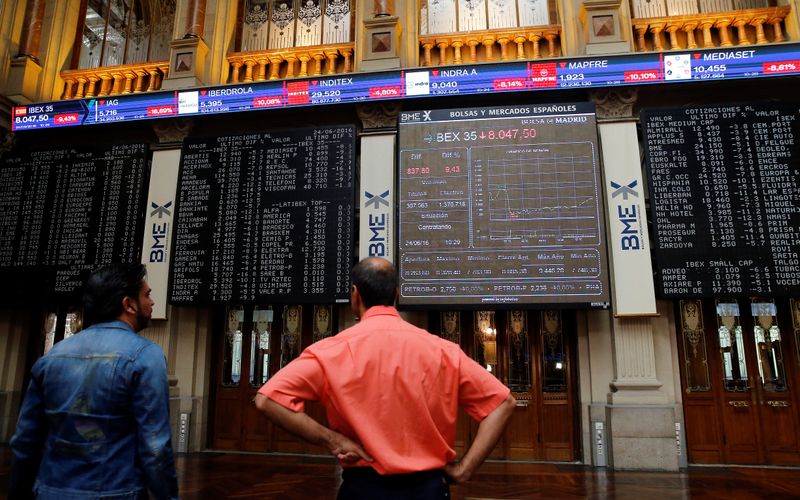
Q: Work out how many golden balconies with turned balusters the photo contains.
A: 4